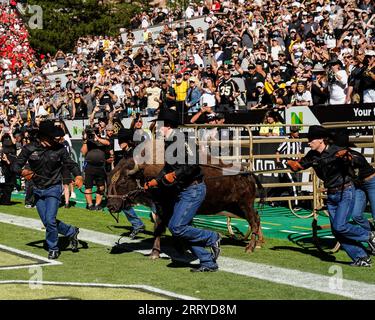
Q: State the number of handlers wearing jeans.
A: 5